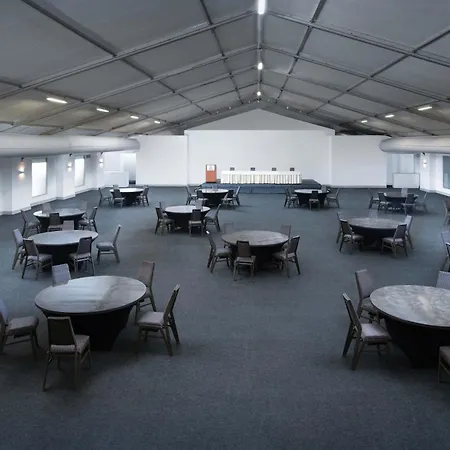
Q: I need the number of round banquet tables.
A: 11